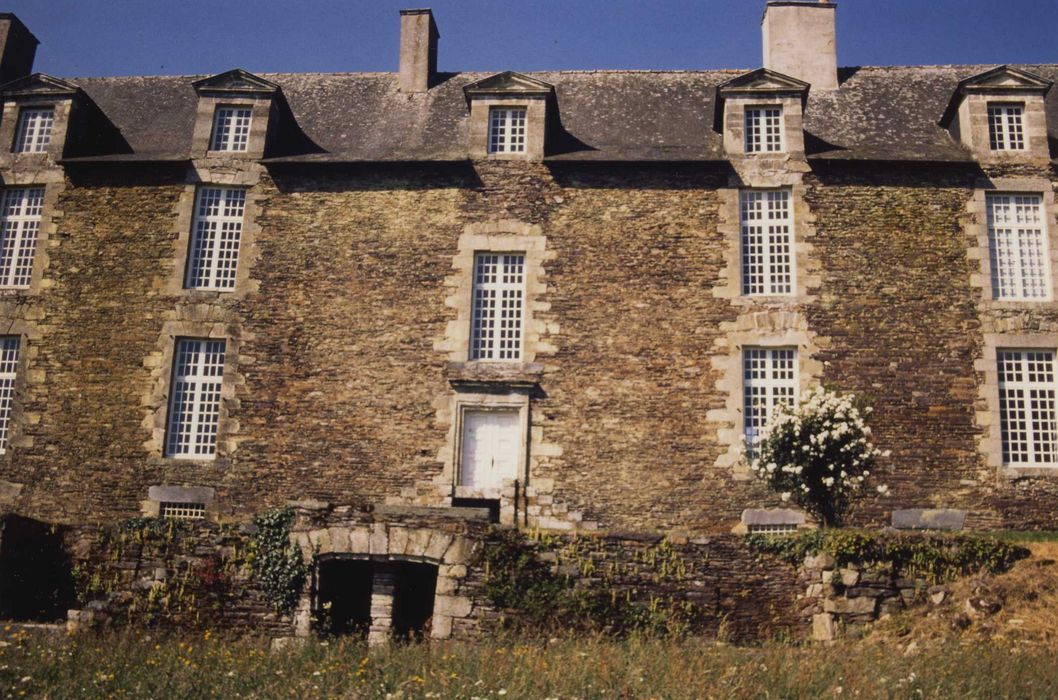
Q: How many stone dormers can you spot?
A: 5